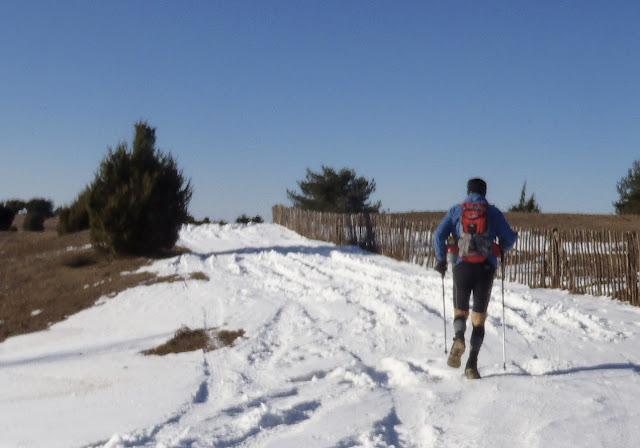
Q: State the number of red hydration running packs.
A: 1